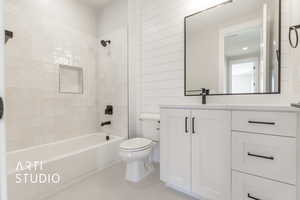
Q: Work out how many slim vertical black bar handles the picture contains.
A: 2